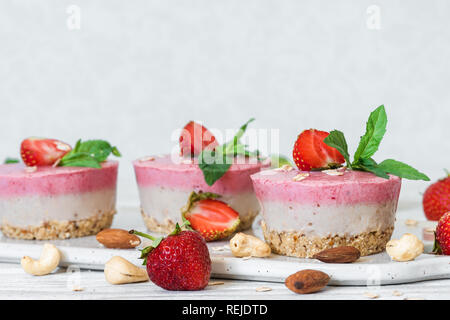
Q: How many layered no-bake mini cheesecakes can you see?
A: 3